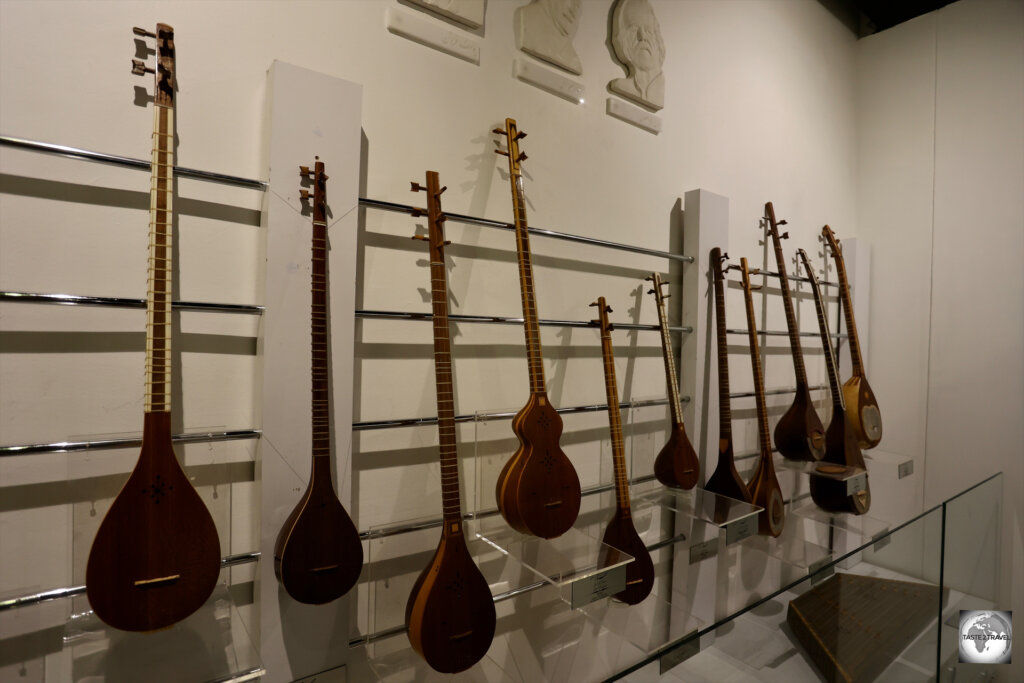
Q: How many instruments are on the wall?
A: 11